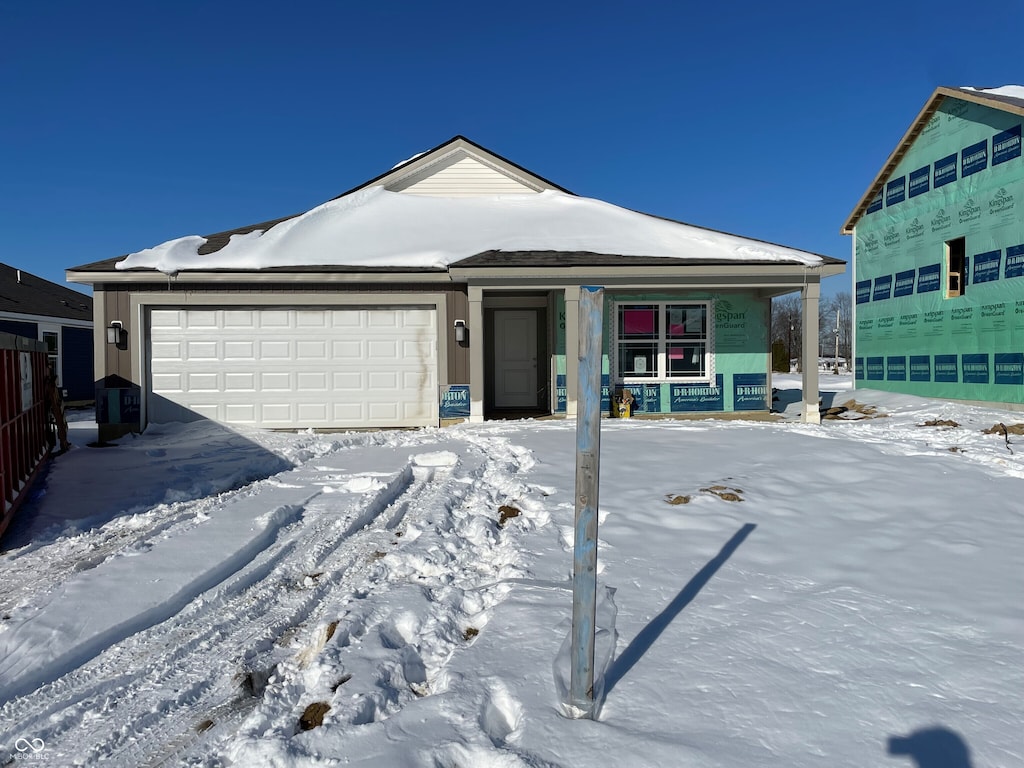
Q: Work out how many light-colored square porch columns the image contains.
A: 3